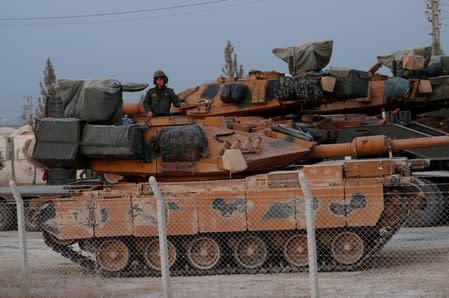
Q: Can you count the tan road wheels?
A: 6